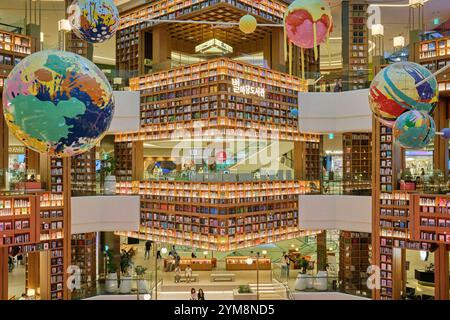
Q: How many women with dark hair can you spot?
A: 2